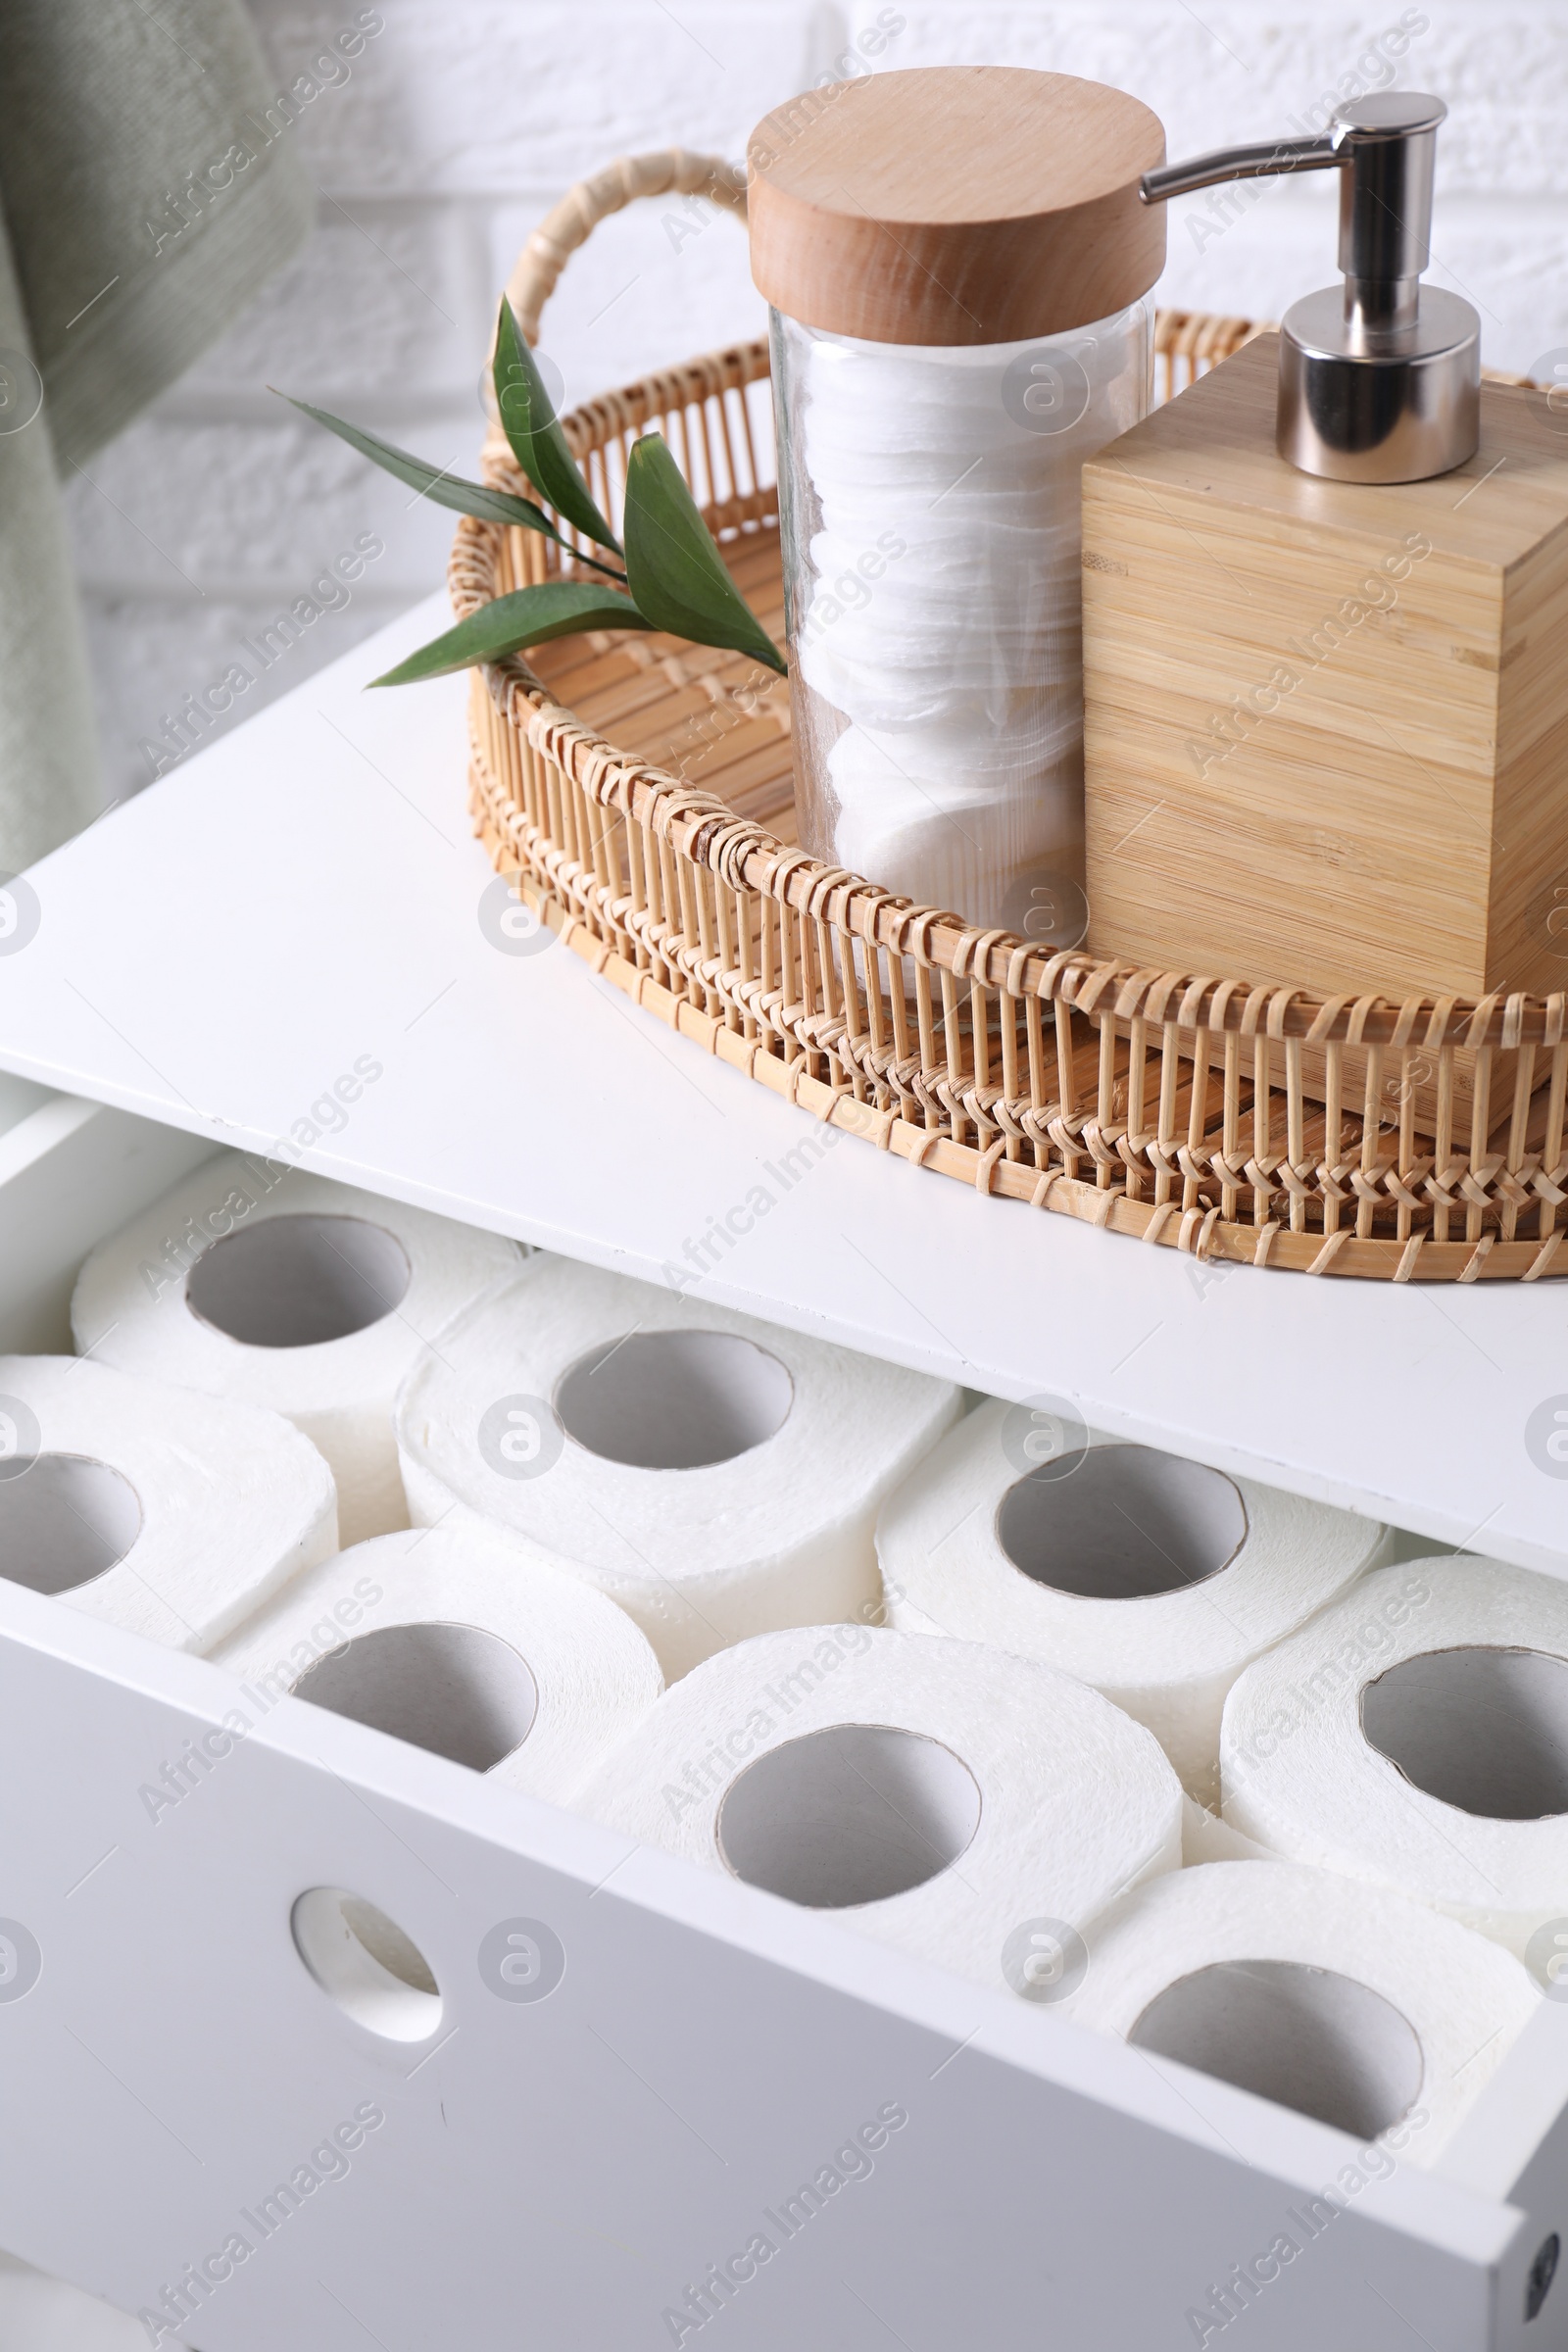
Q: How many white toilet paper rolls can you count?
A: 8